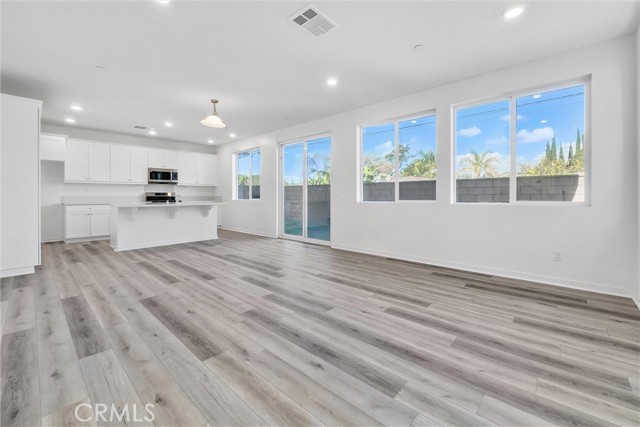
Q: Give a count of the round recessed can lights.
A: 9